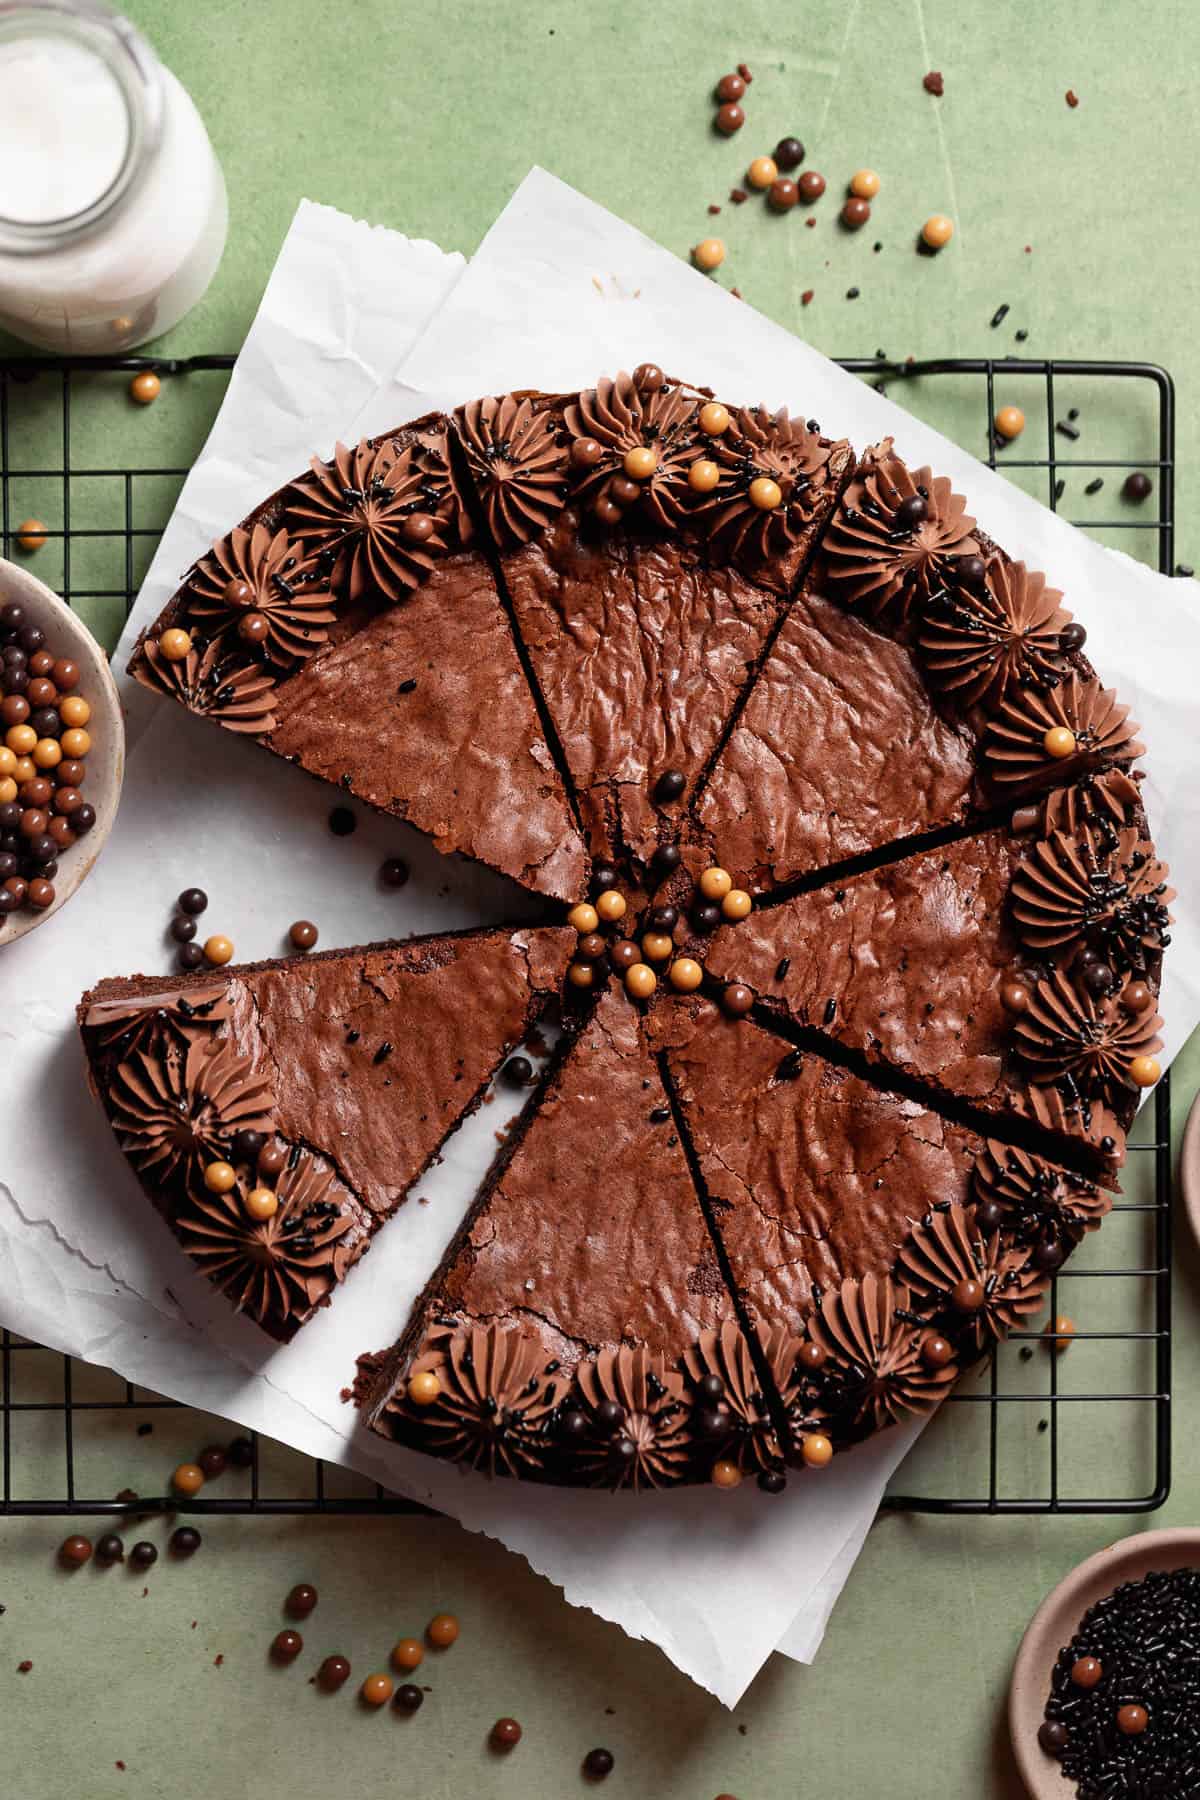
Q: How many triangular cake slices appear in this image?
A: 7